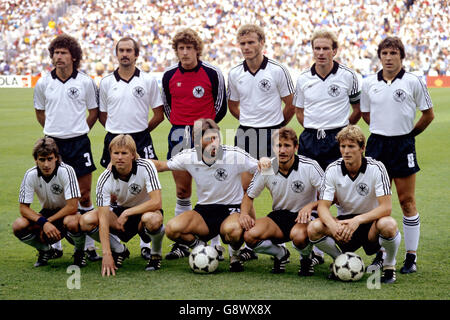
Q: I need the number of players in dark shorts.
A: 11